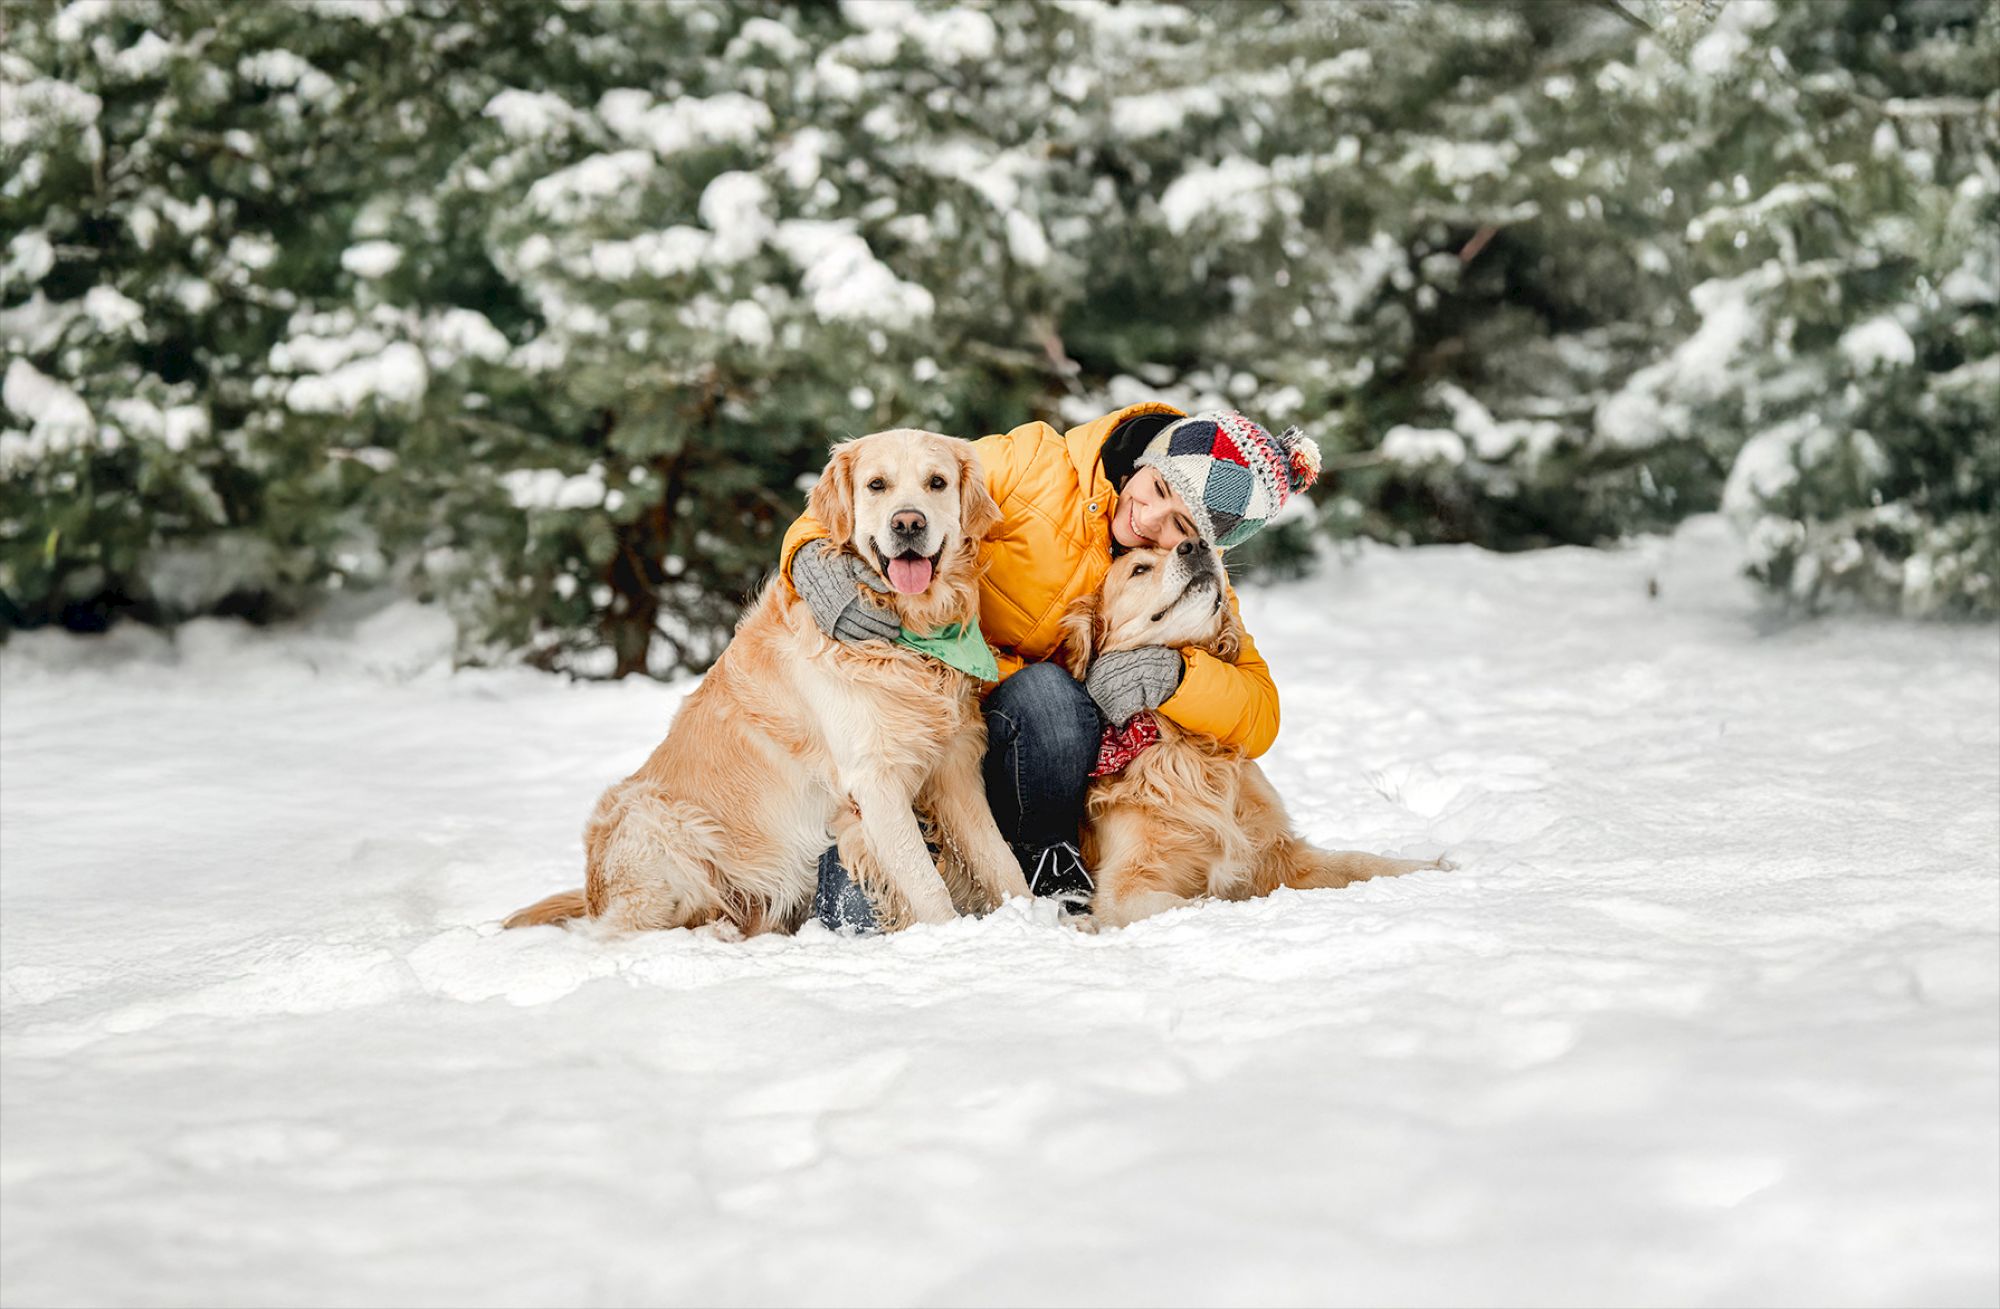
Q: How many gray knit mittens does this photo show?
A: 2